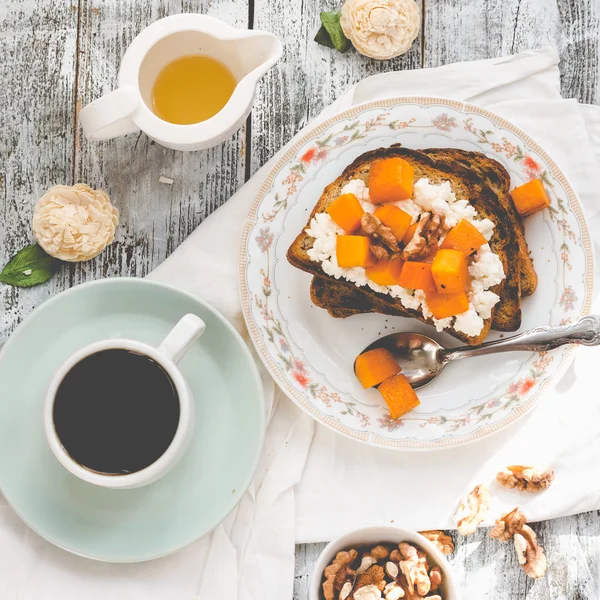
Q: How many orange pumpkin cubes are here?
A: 13